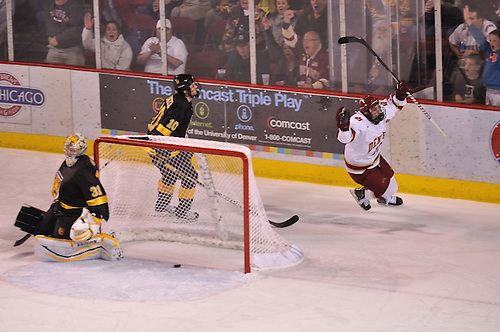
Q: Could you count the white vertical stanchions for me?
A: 6